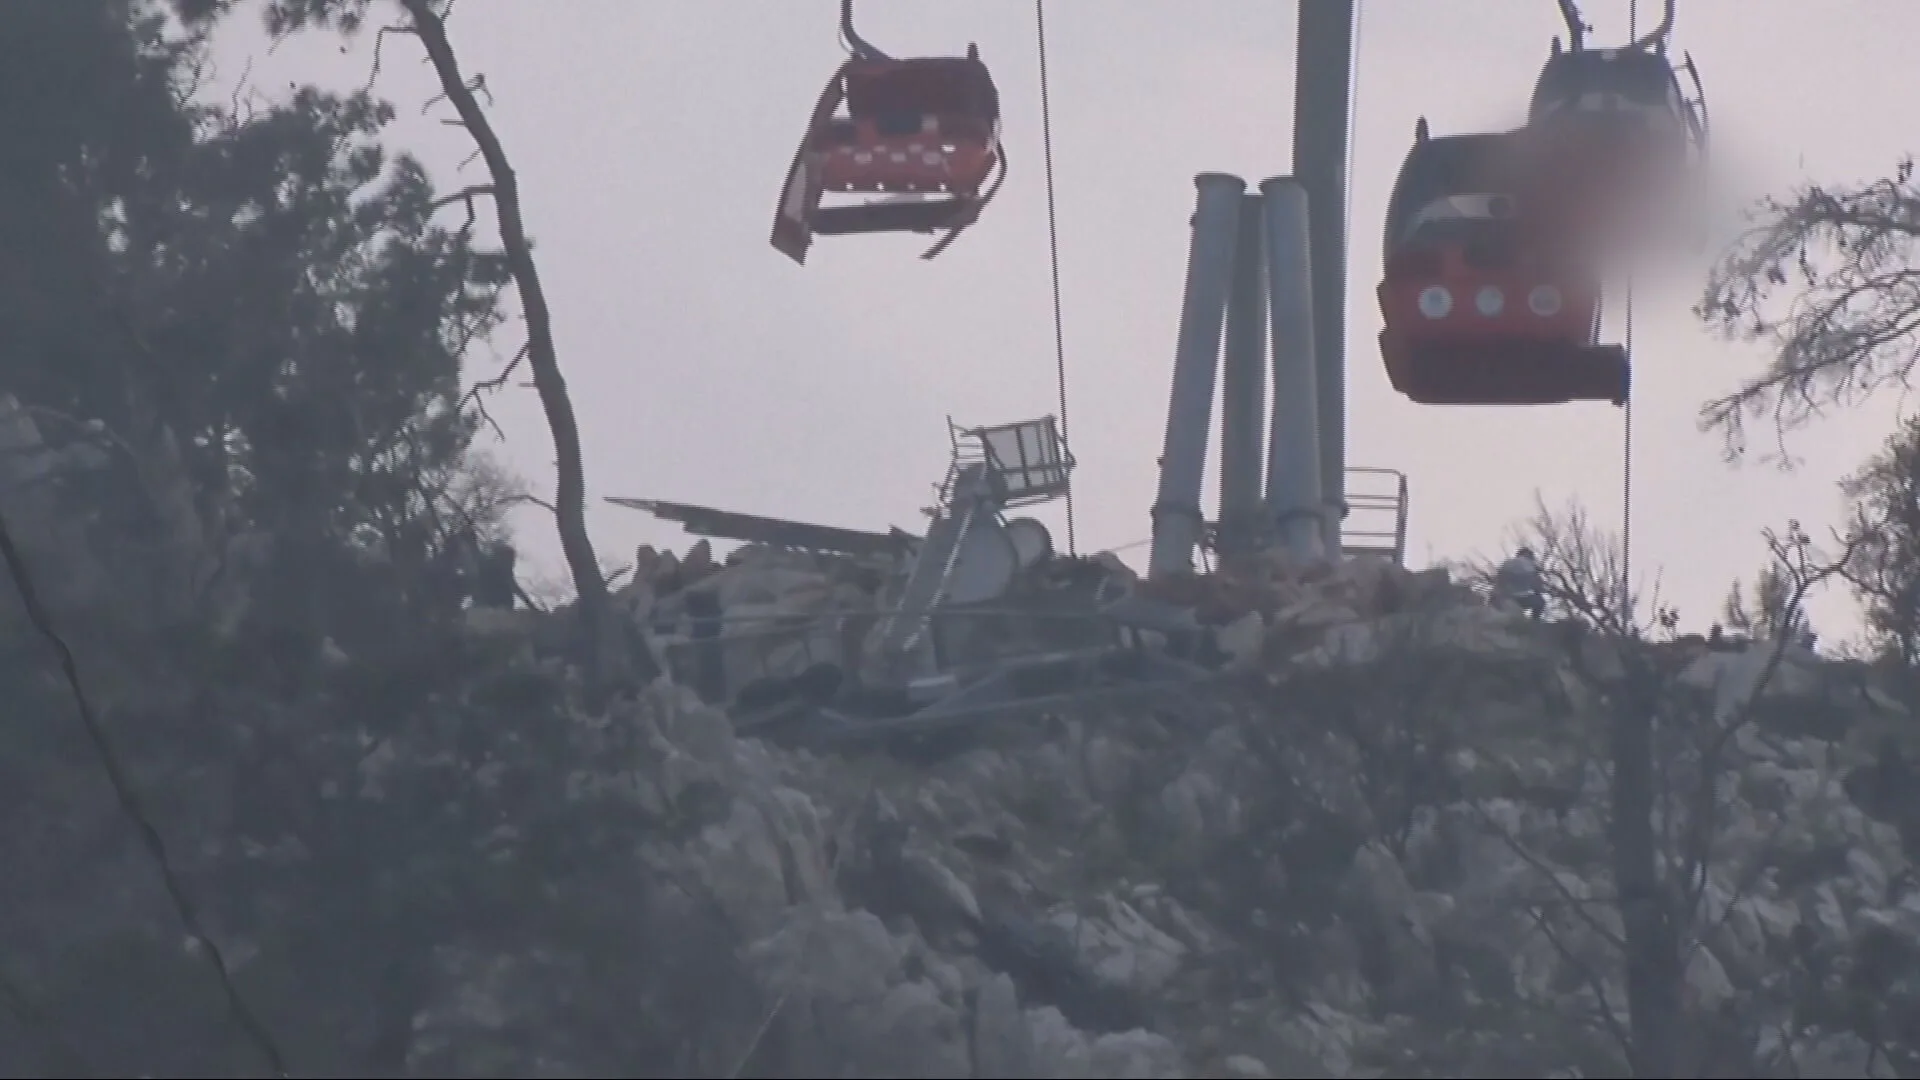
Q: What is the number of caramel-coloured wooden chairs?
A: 0